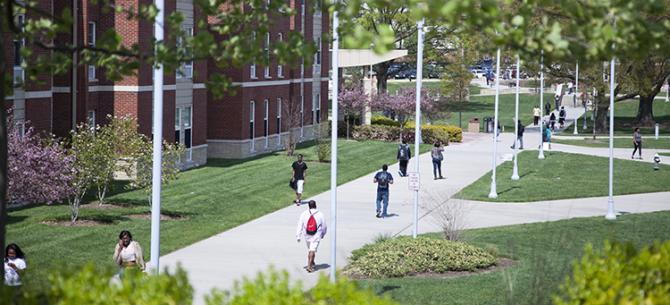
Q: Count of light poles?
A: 8